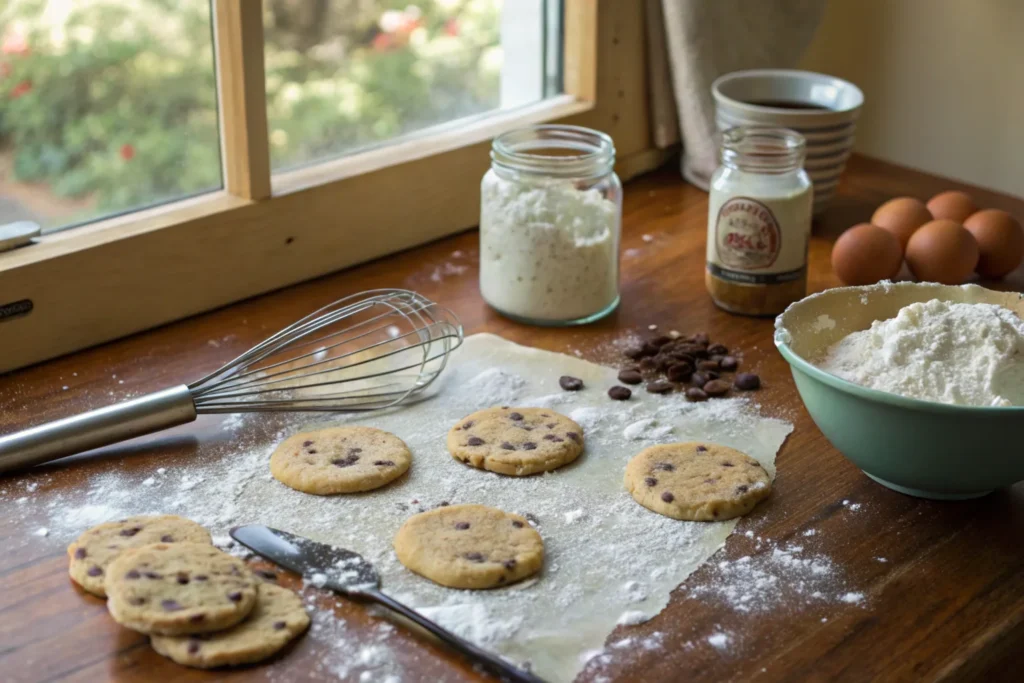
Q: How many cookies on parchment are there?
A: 4